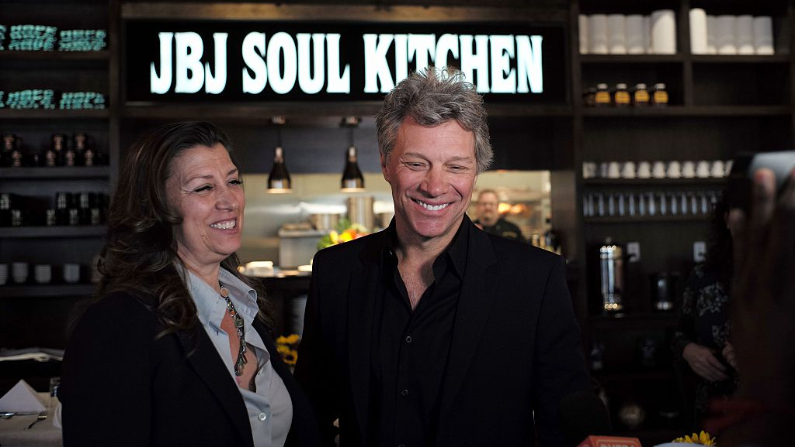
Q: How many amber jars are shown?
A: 4